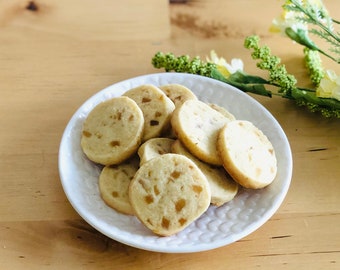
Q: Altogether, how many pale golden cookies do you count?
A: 10